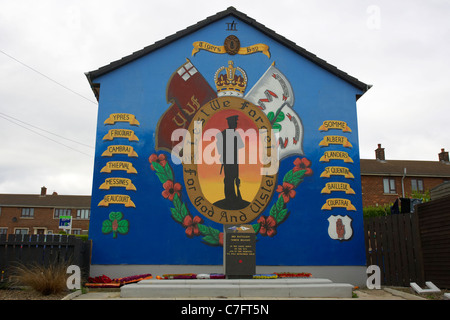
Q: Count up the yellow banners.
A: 13